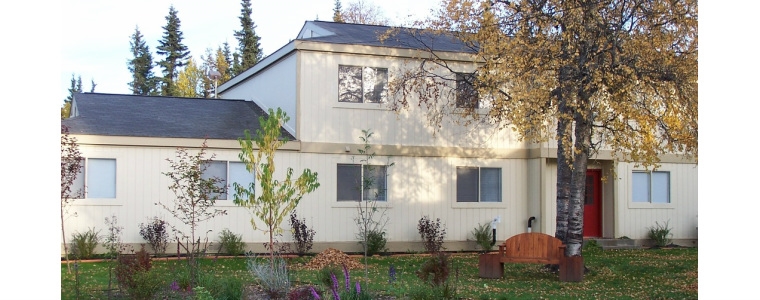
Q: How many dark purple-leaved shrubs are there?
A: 3